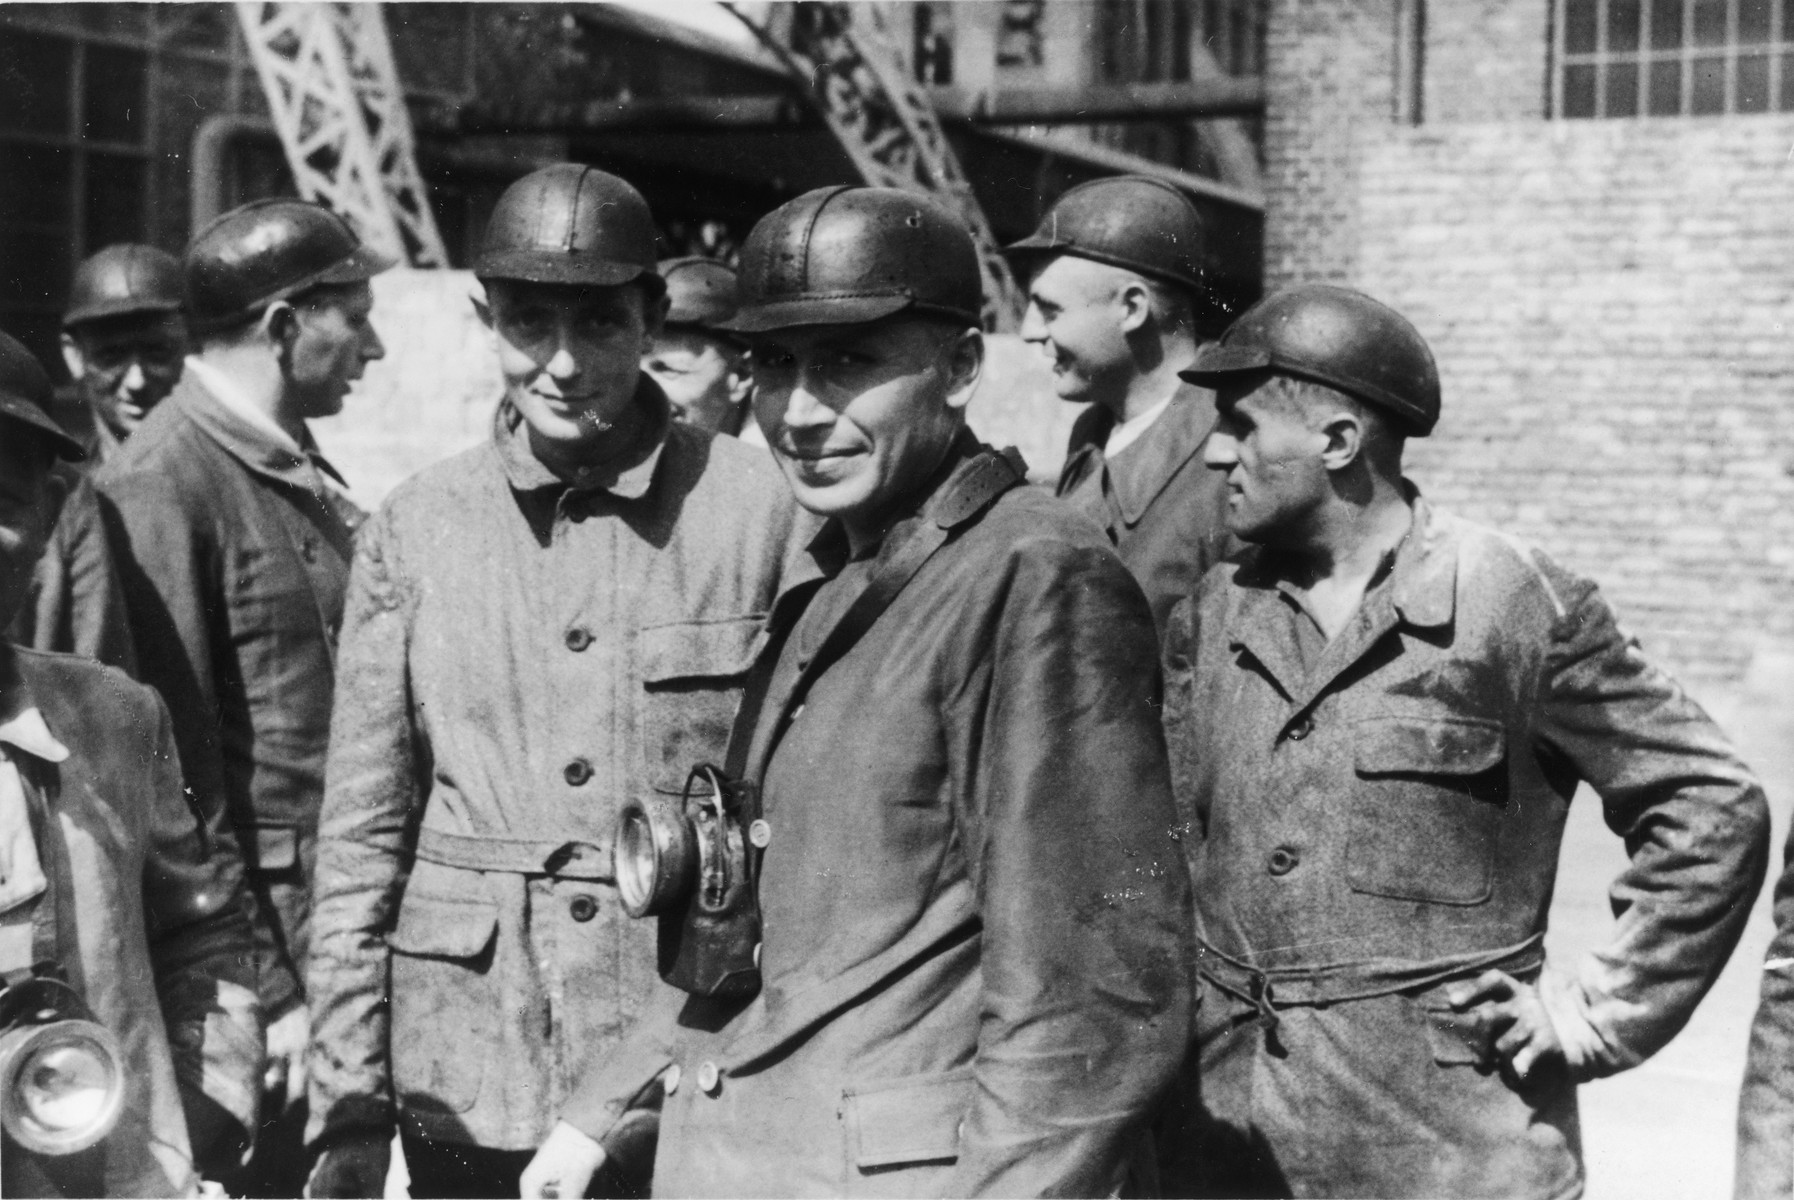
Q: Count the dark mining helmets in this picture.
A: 8